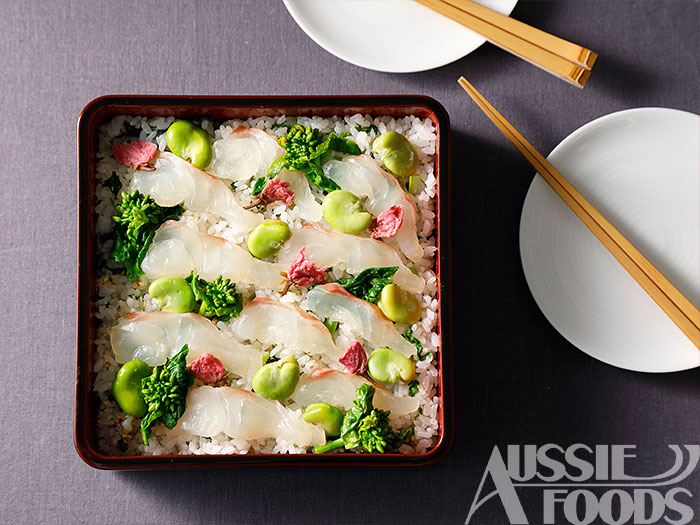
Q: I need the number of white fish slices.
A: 10